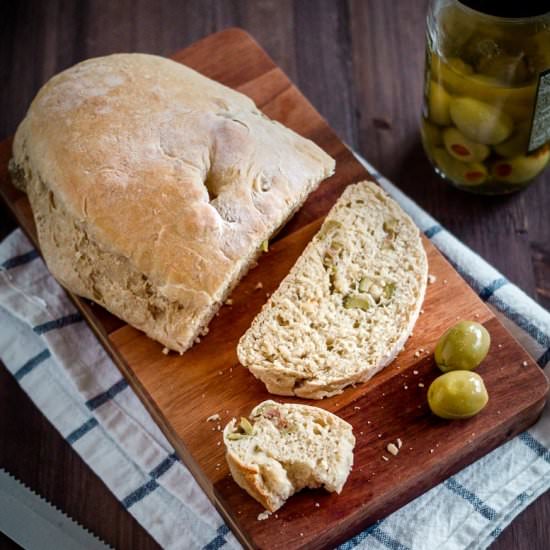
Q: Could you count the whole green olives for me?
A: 2